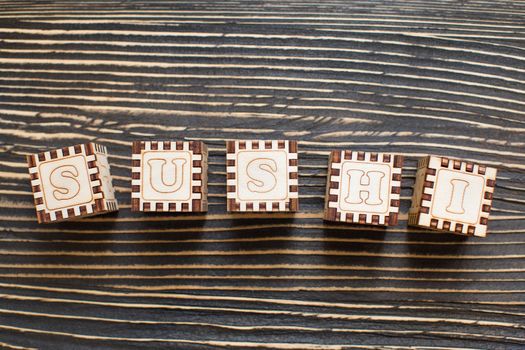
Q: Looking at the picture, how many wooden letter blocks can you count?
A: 5